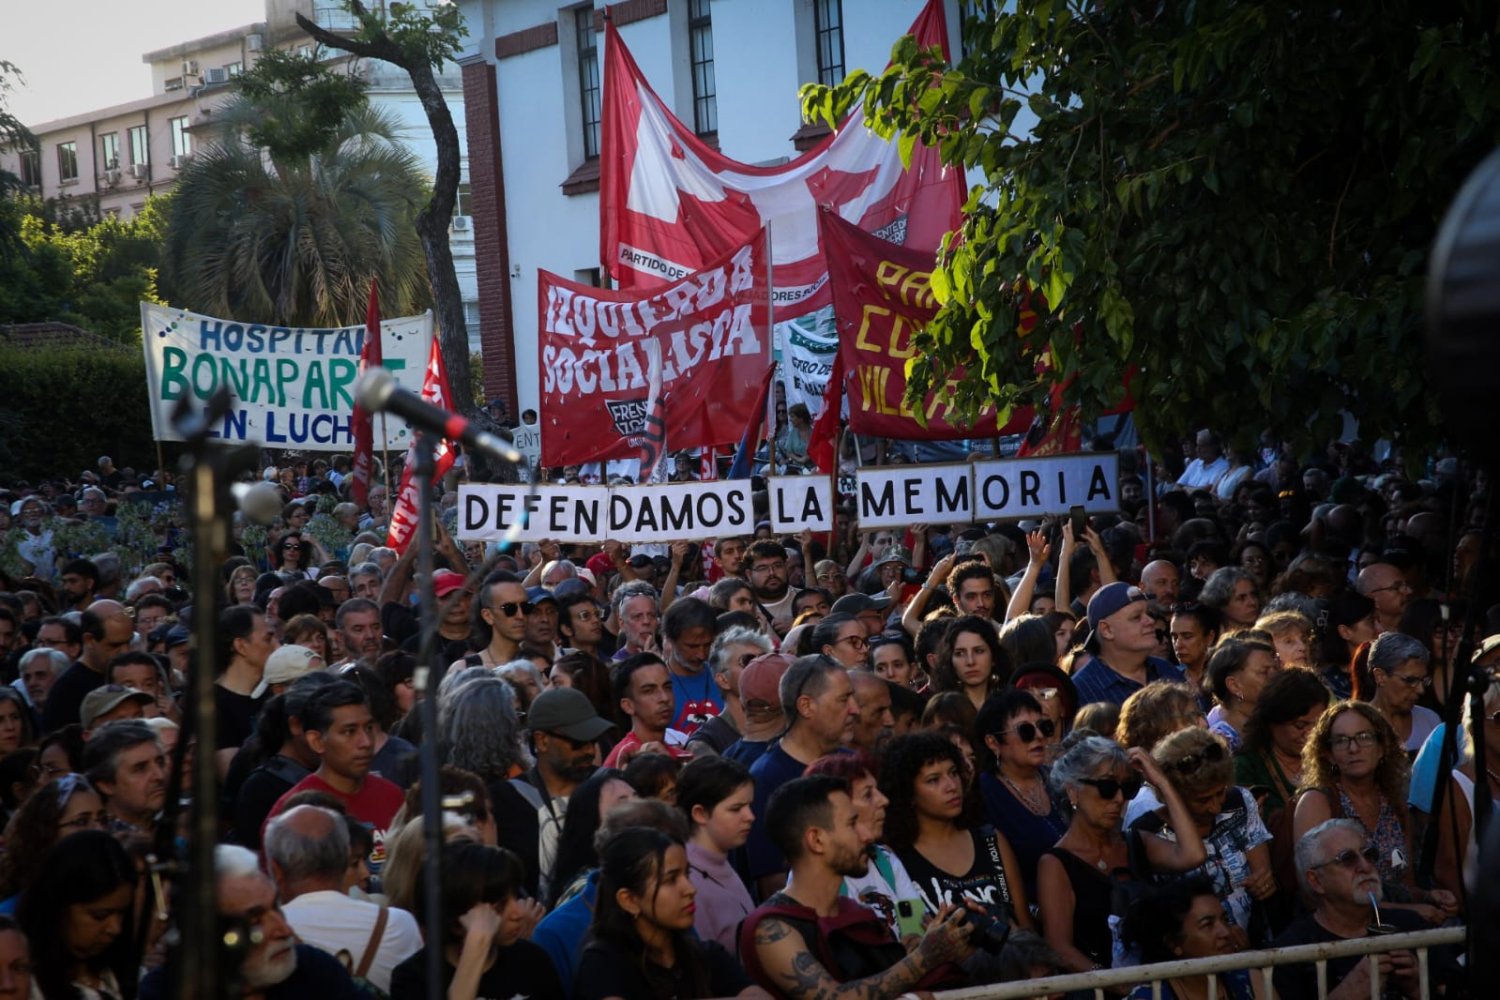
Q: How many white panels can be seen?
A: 5